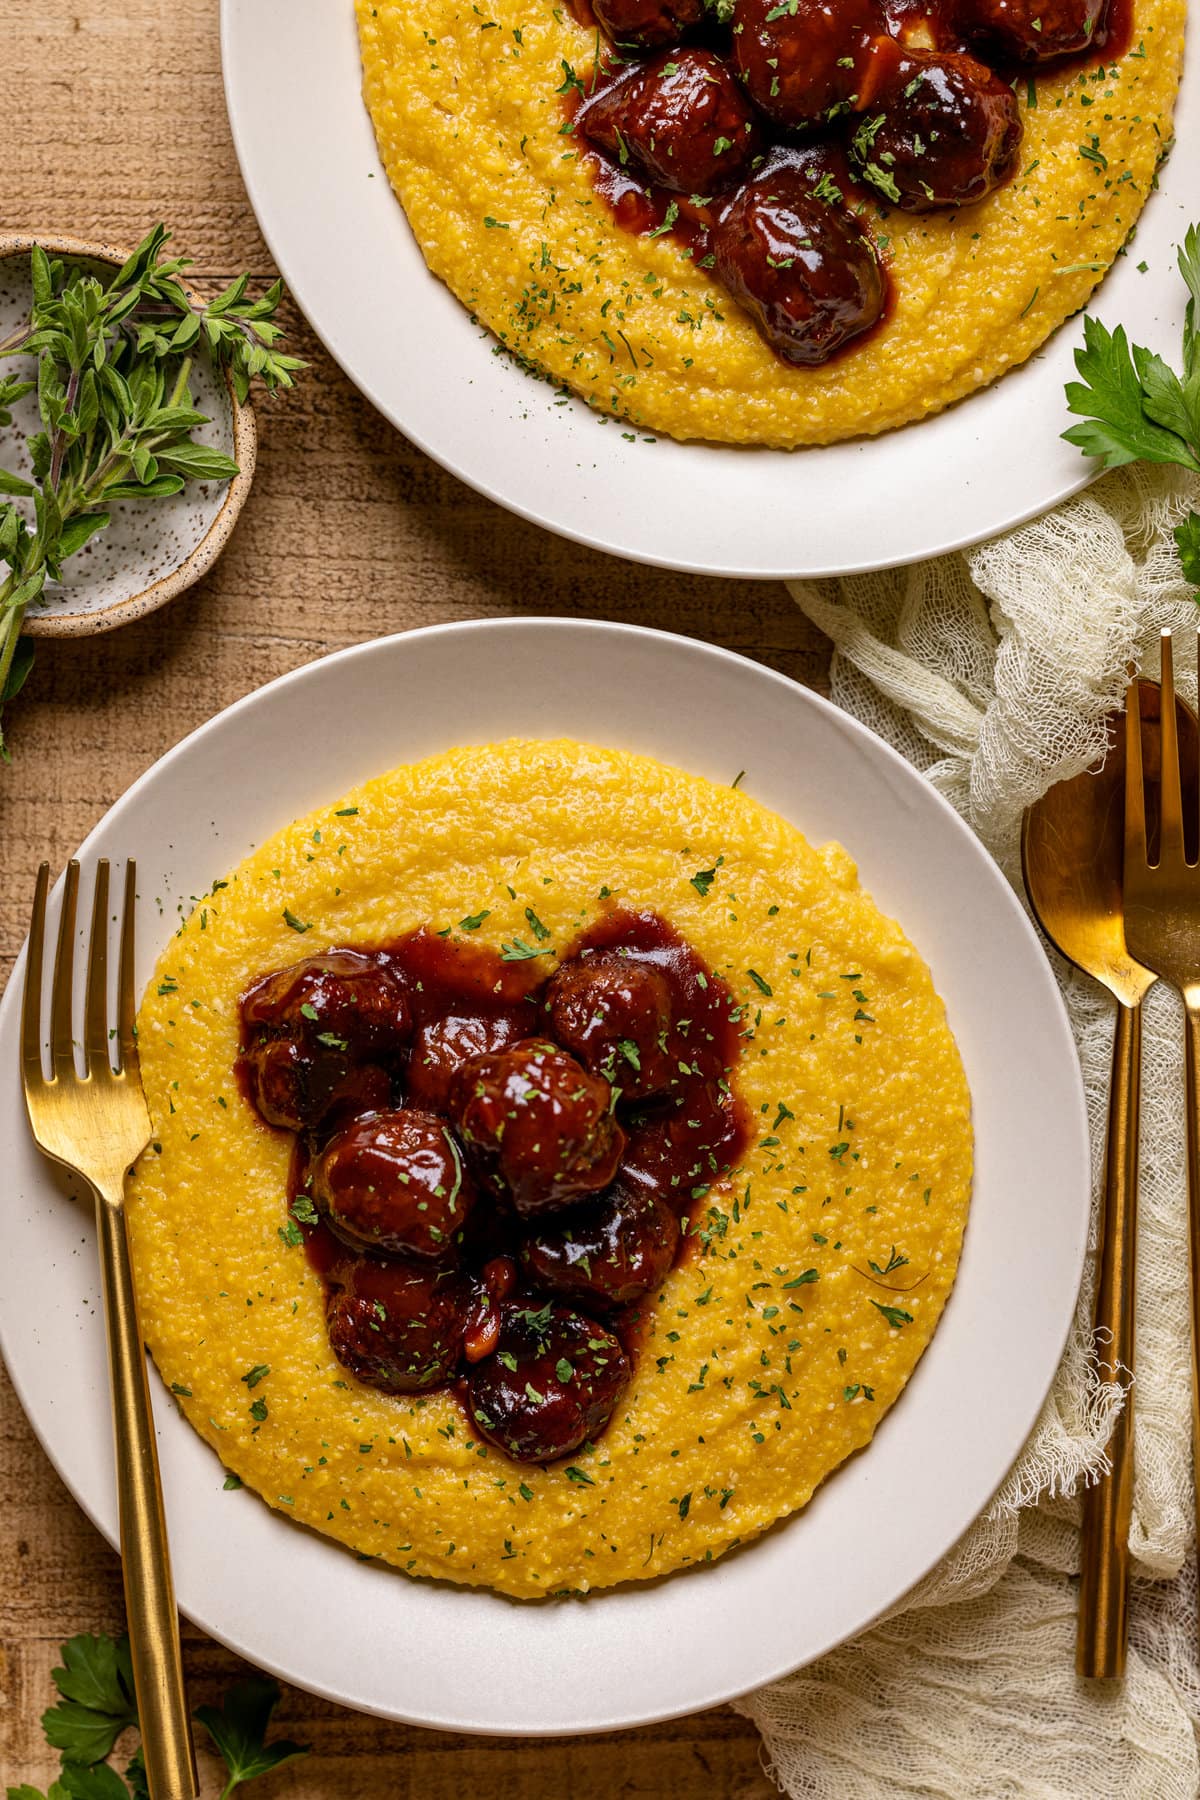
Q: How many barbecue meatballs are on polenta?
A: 14